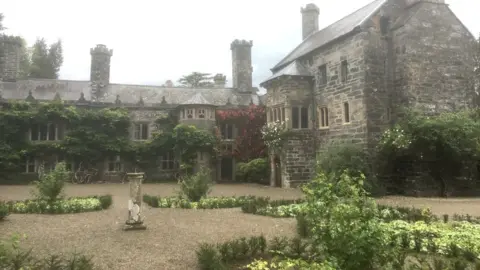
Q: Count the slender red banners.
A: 0